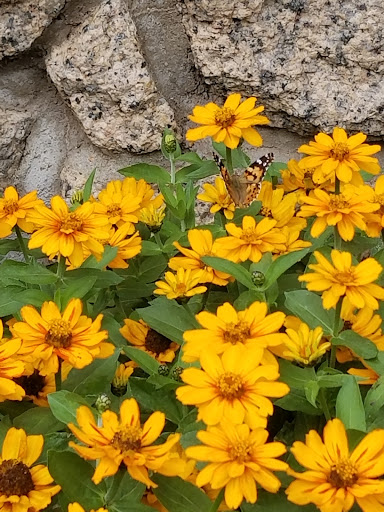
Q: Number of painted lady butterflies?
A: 1